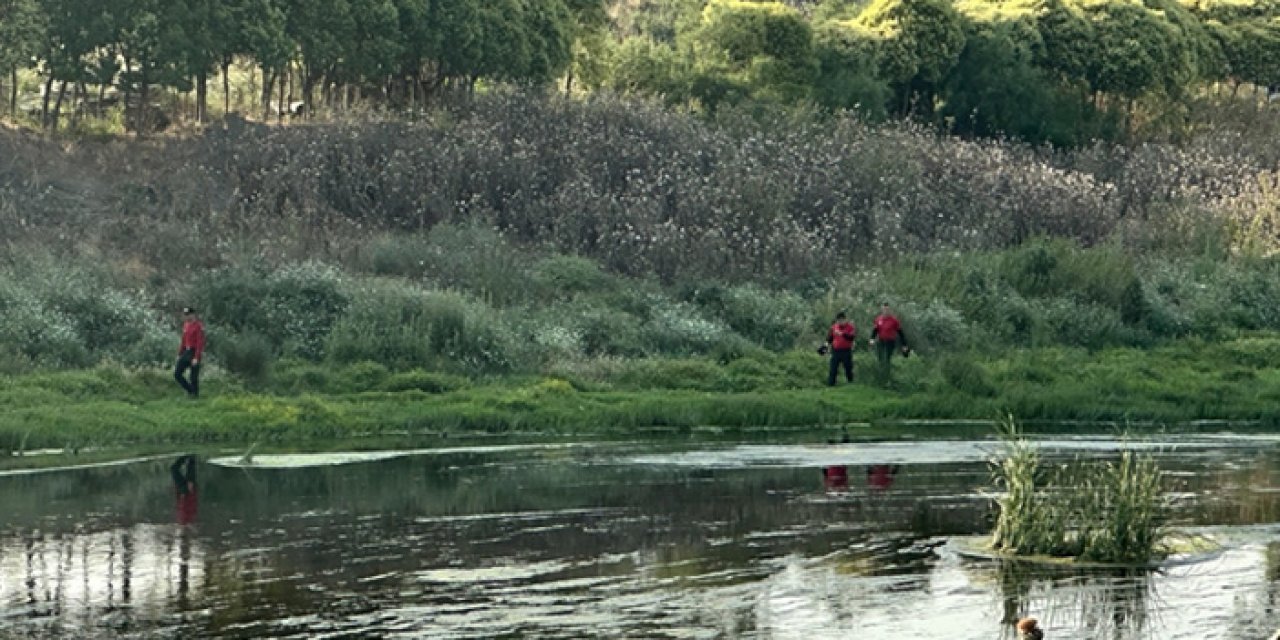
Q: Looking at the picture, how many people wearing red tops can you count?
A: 3